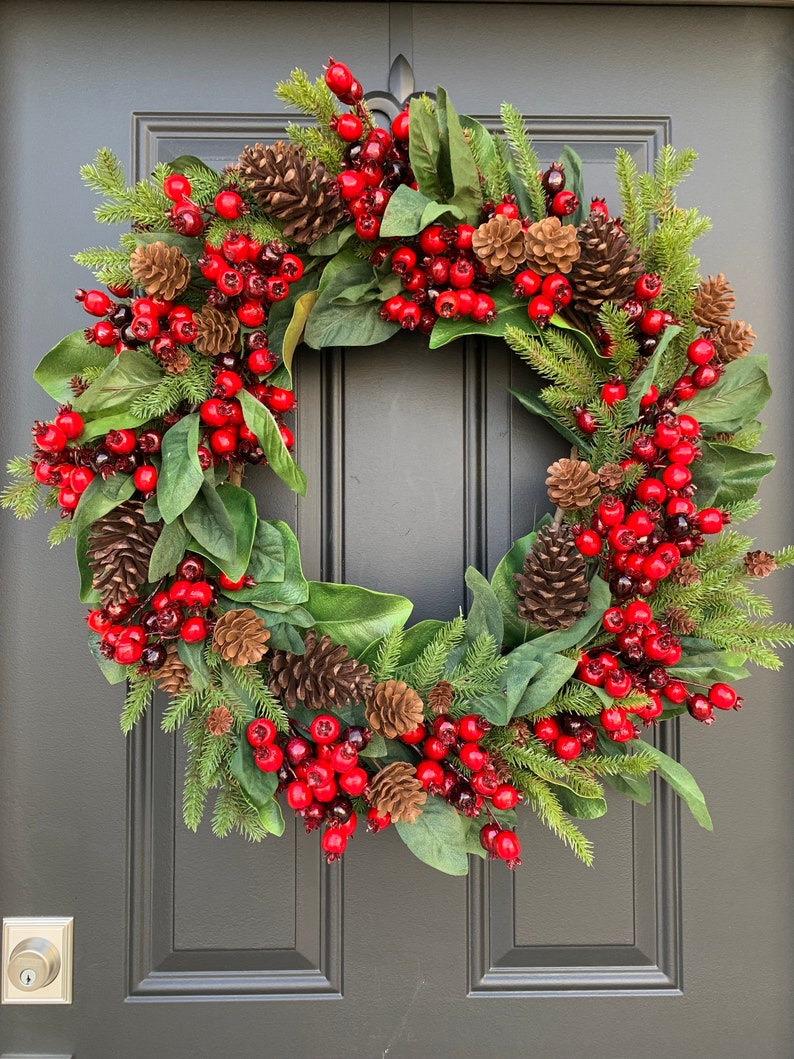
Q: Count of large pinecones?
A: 5